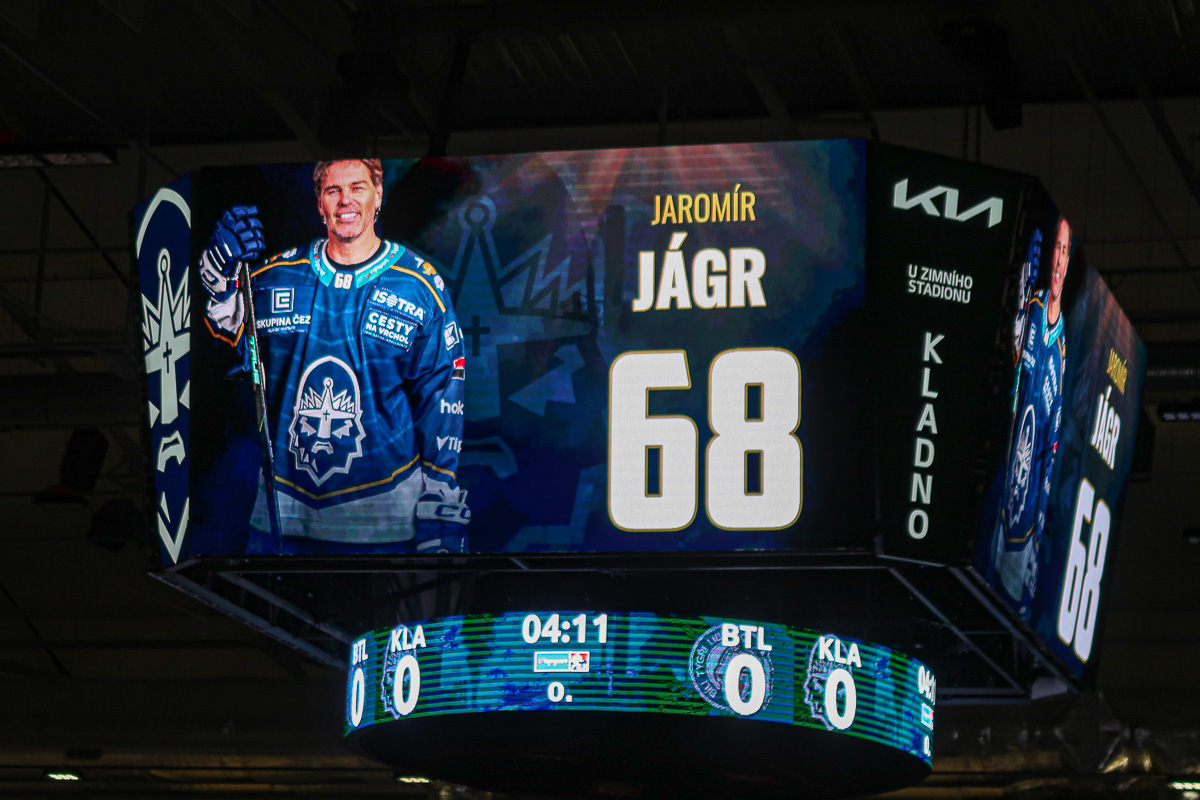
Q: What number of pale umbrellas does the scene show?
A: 0